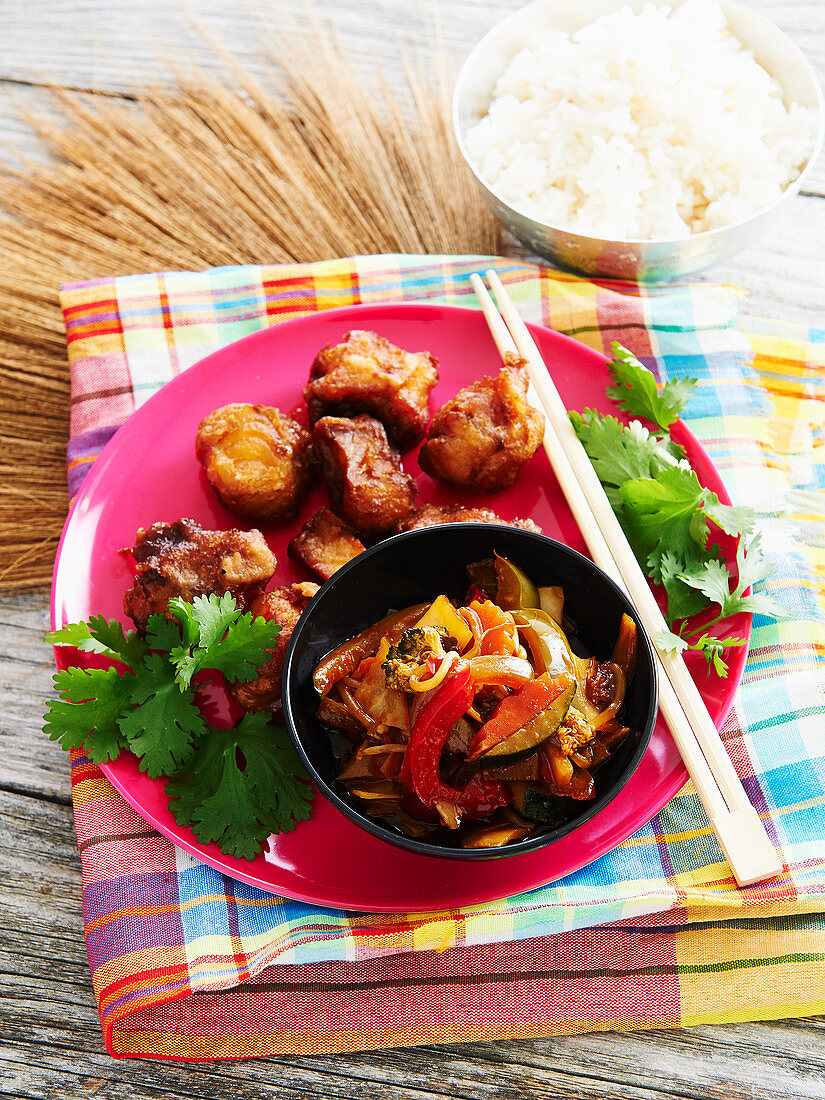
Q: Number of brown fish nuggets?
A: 8